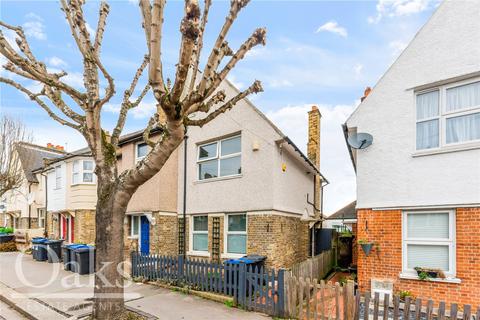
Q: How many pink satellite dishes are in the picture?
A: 0